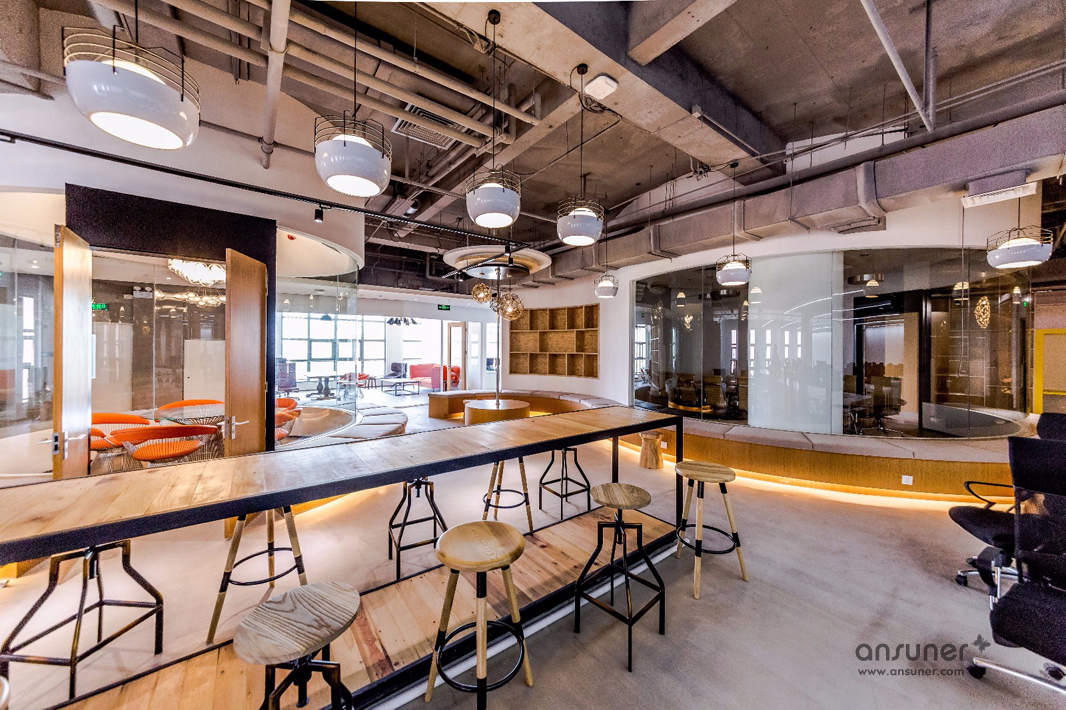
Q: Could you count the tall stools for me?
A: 9